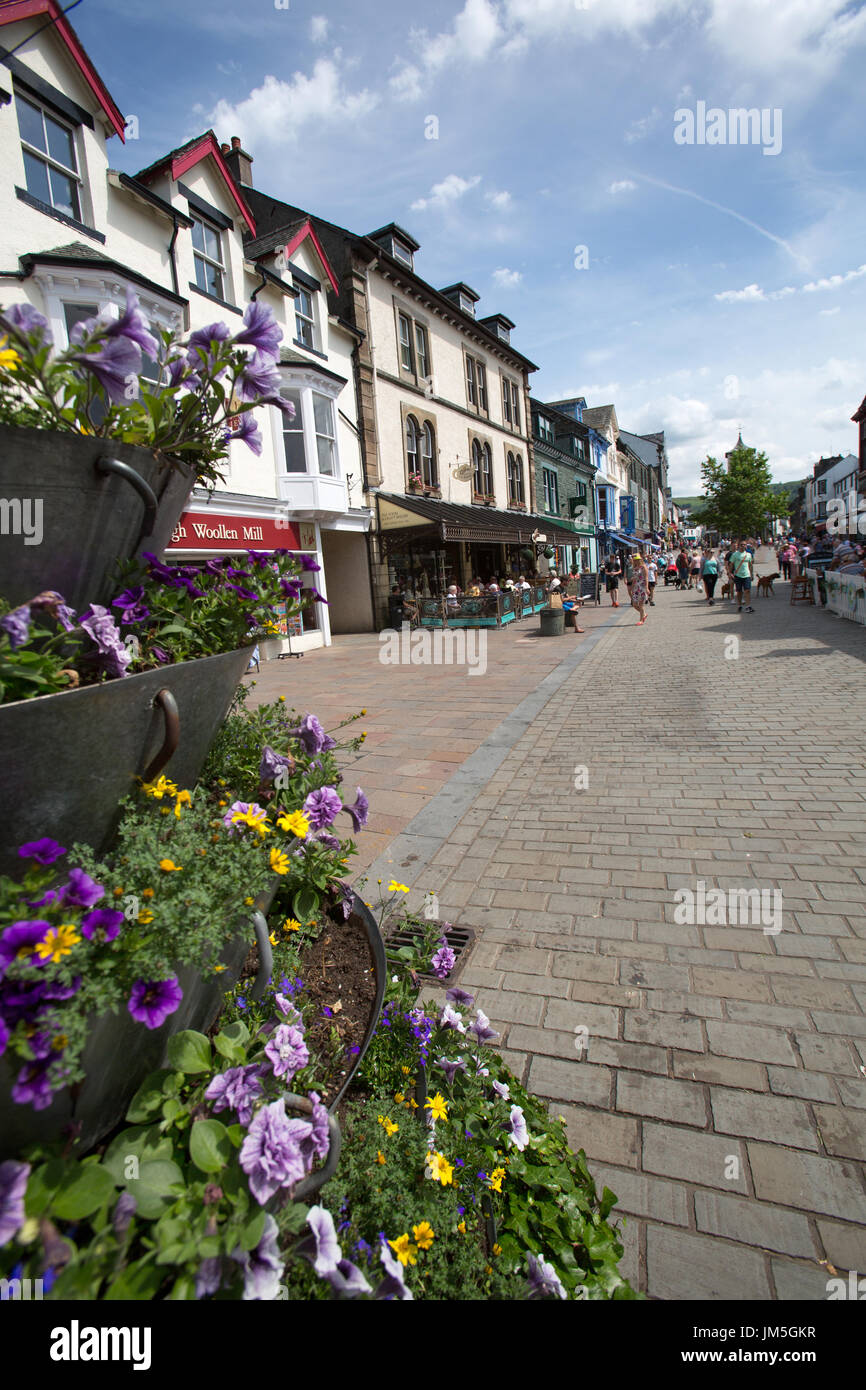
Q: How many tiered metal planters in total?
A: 4